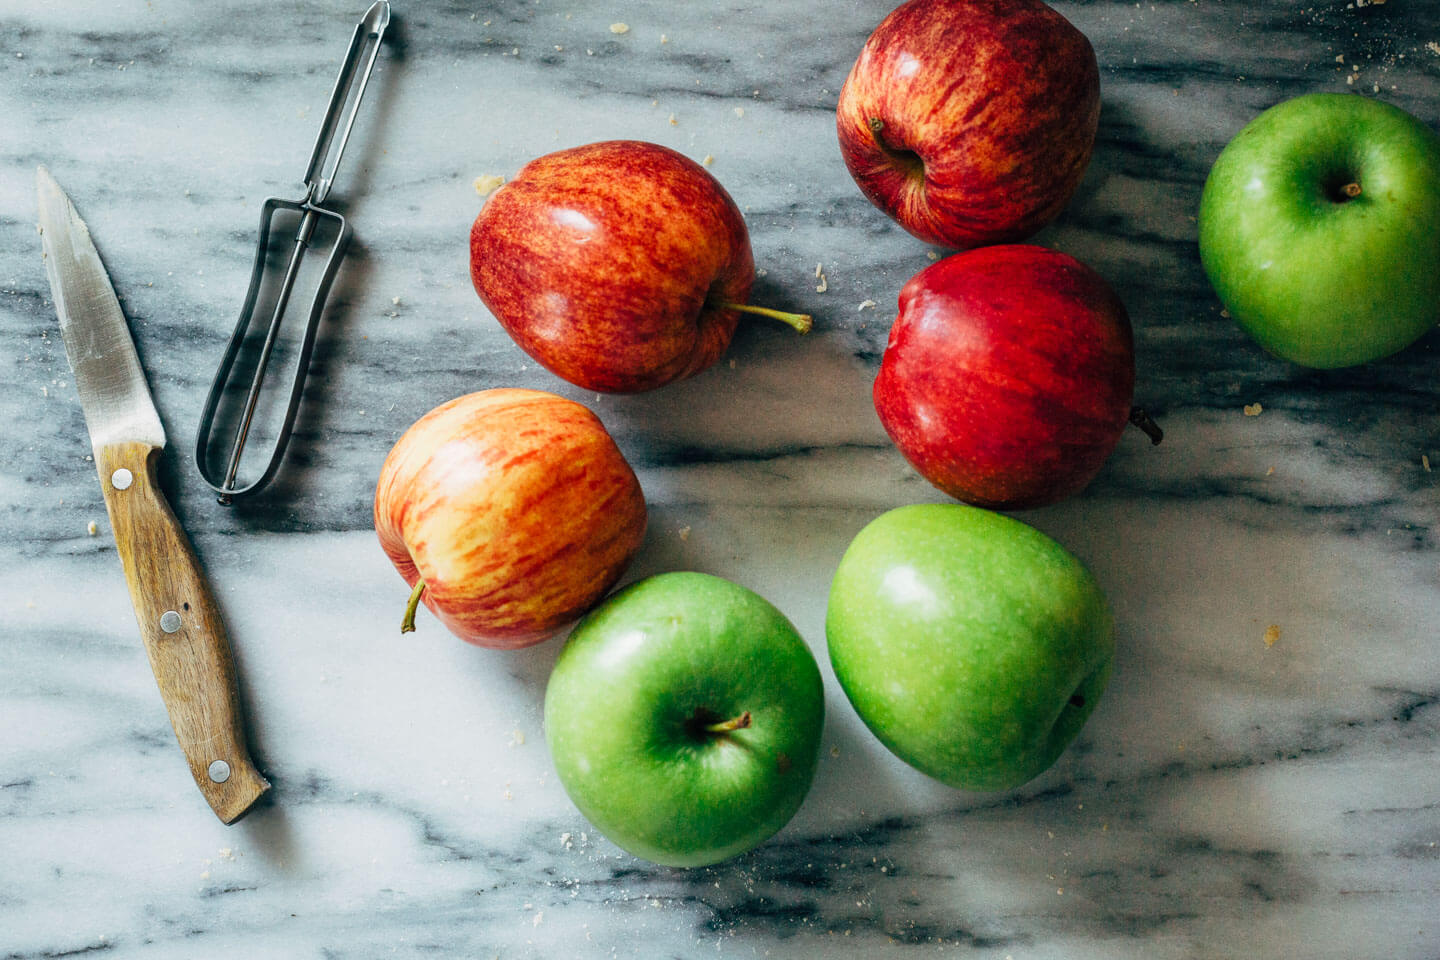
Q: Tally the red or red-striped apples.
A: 4